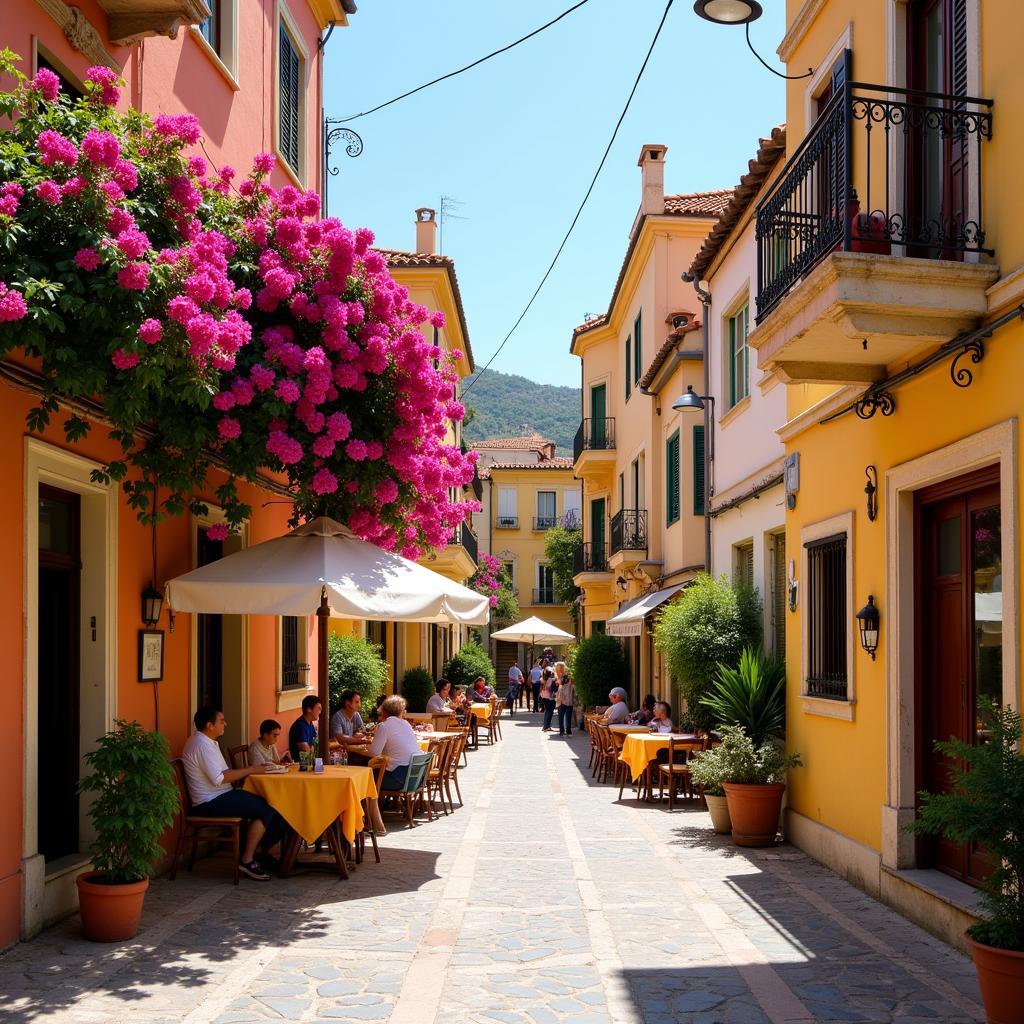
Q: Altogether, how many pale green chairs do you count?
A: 1